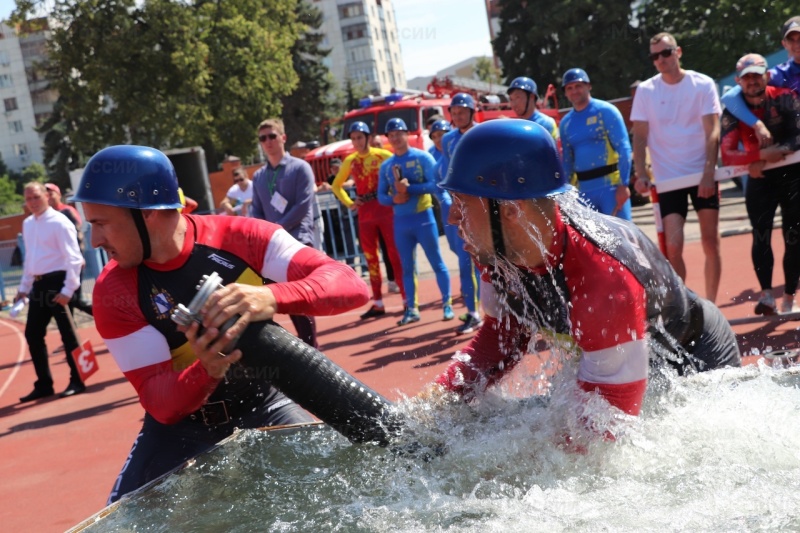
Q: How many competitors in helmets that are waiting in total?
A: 6